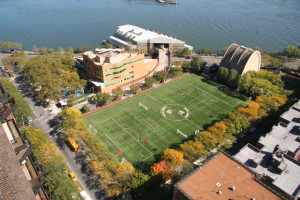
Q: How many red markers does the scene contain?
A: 3